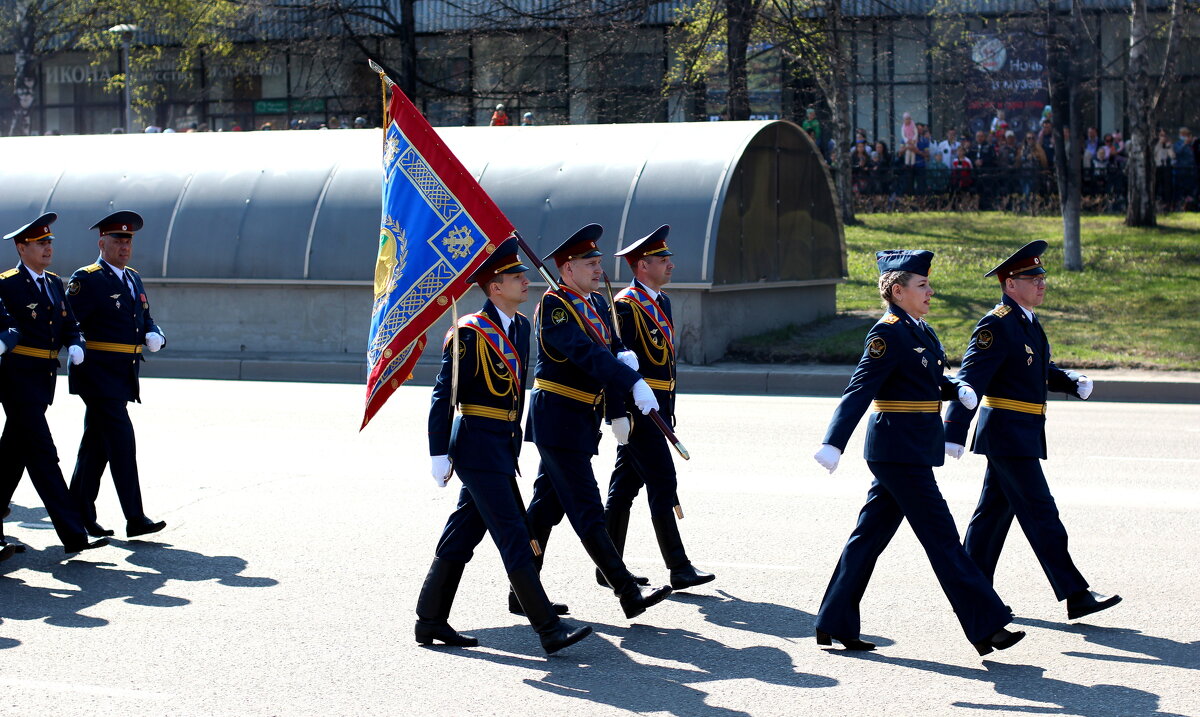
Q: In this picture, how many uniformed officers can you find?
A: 7